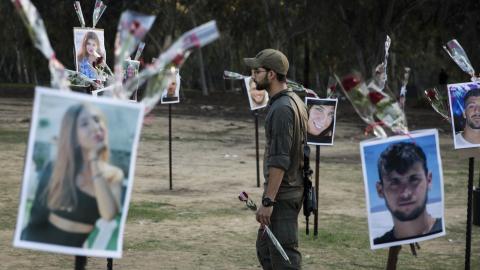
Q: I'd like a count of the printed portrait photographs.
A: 8